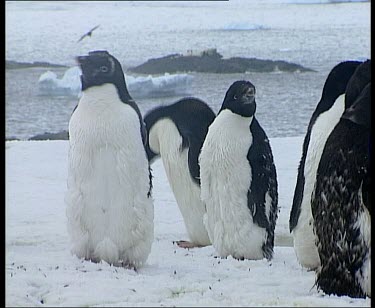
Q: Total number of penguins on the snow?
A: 5